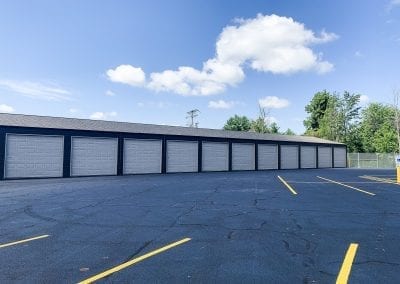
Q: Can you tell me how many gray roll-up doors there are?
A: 11